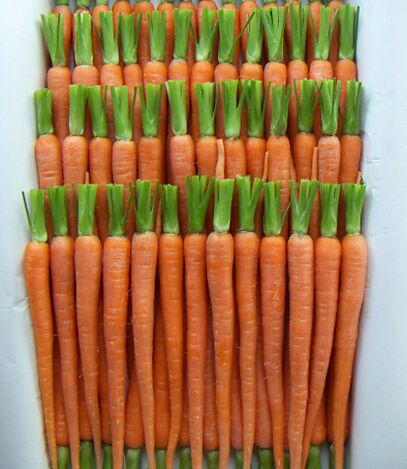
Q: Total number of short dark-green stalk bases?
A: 12